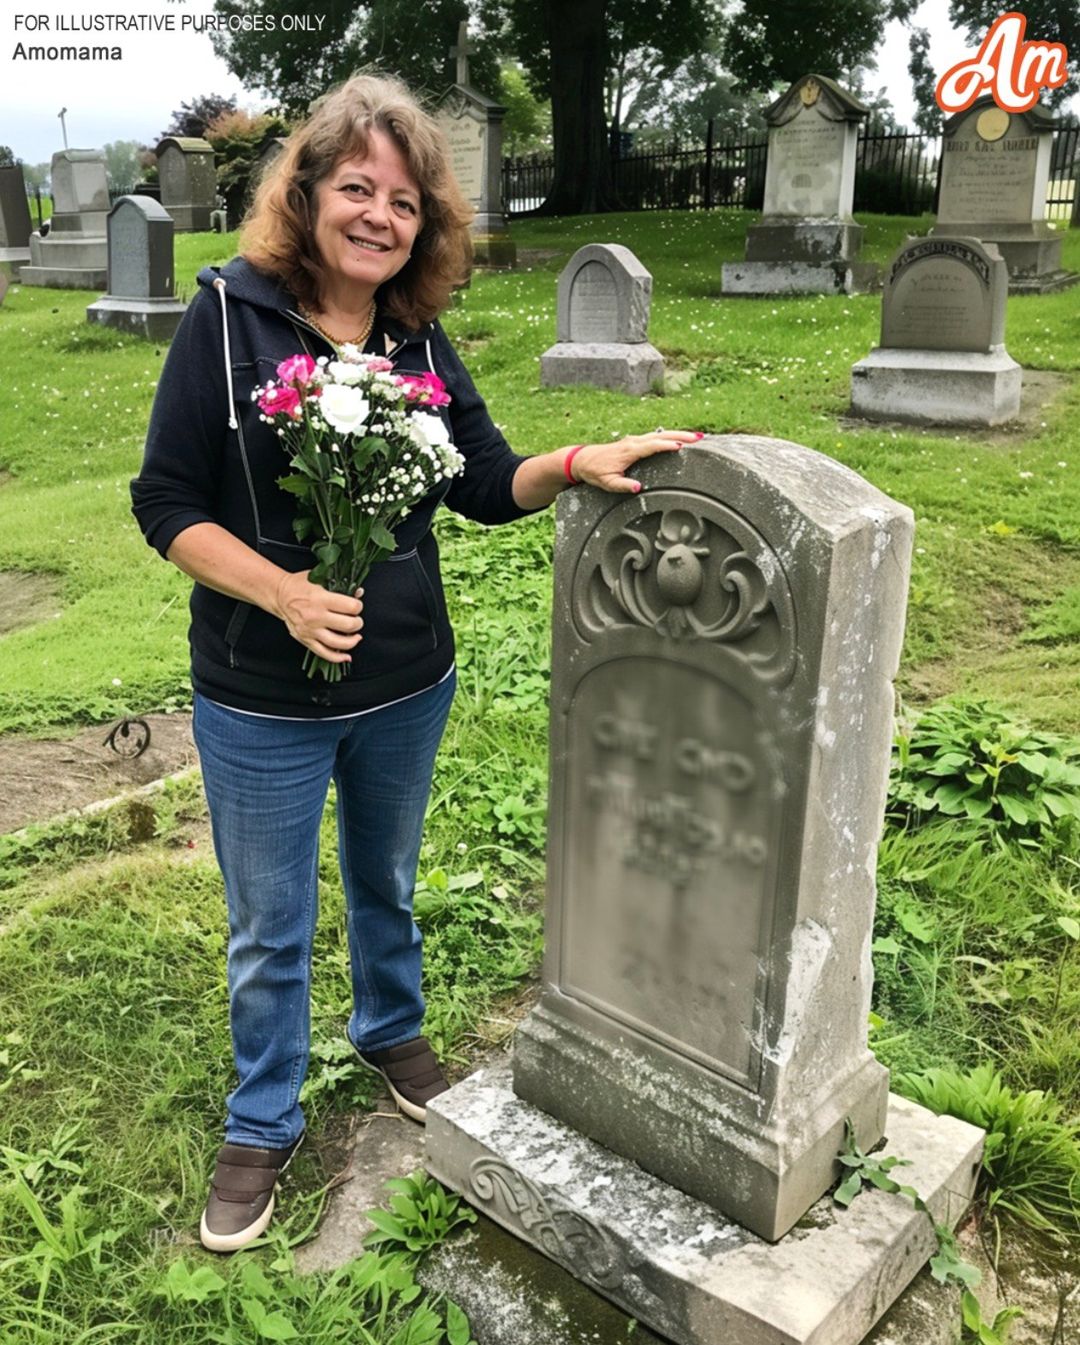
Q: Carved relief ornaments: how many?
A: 2